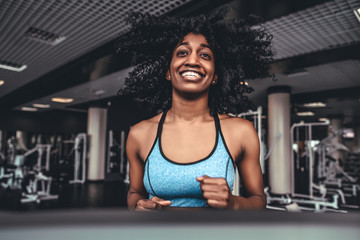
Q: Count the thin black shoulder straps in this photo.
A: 2